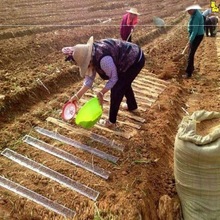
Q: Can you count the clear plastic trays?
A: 5